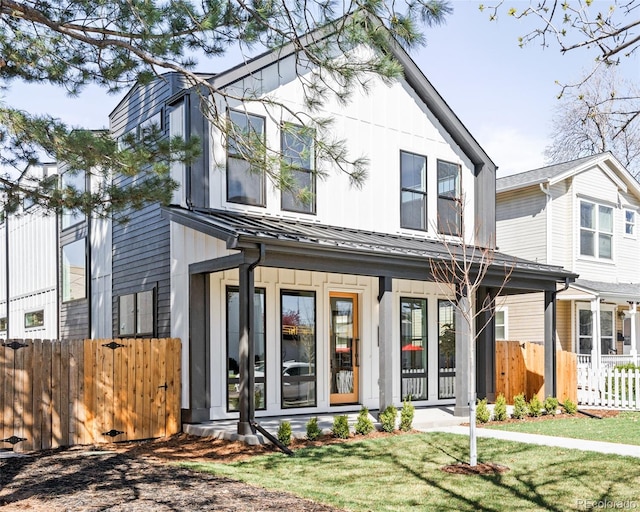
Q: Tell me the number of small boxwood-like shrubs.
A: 12